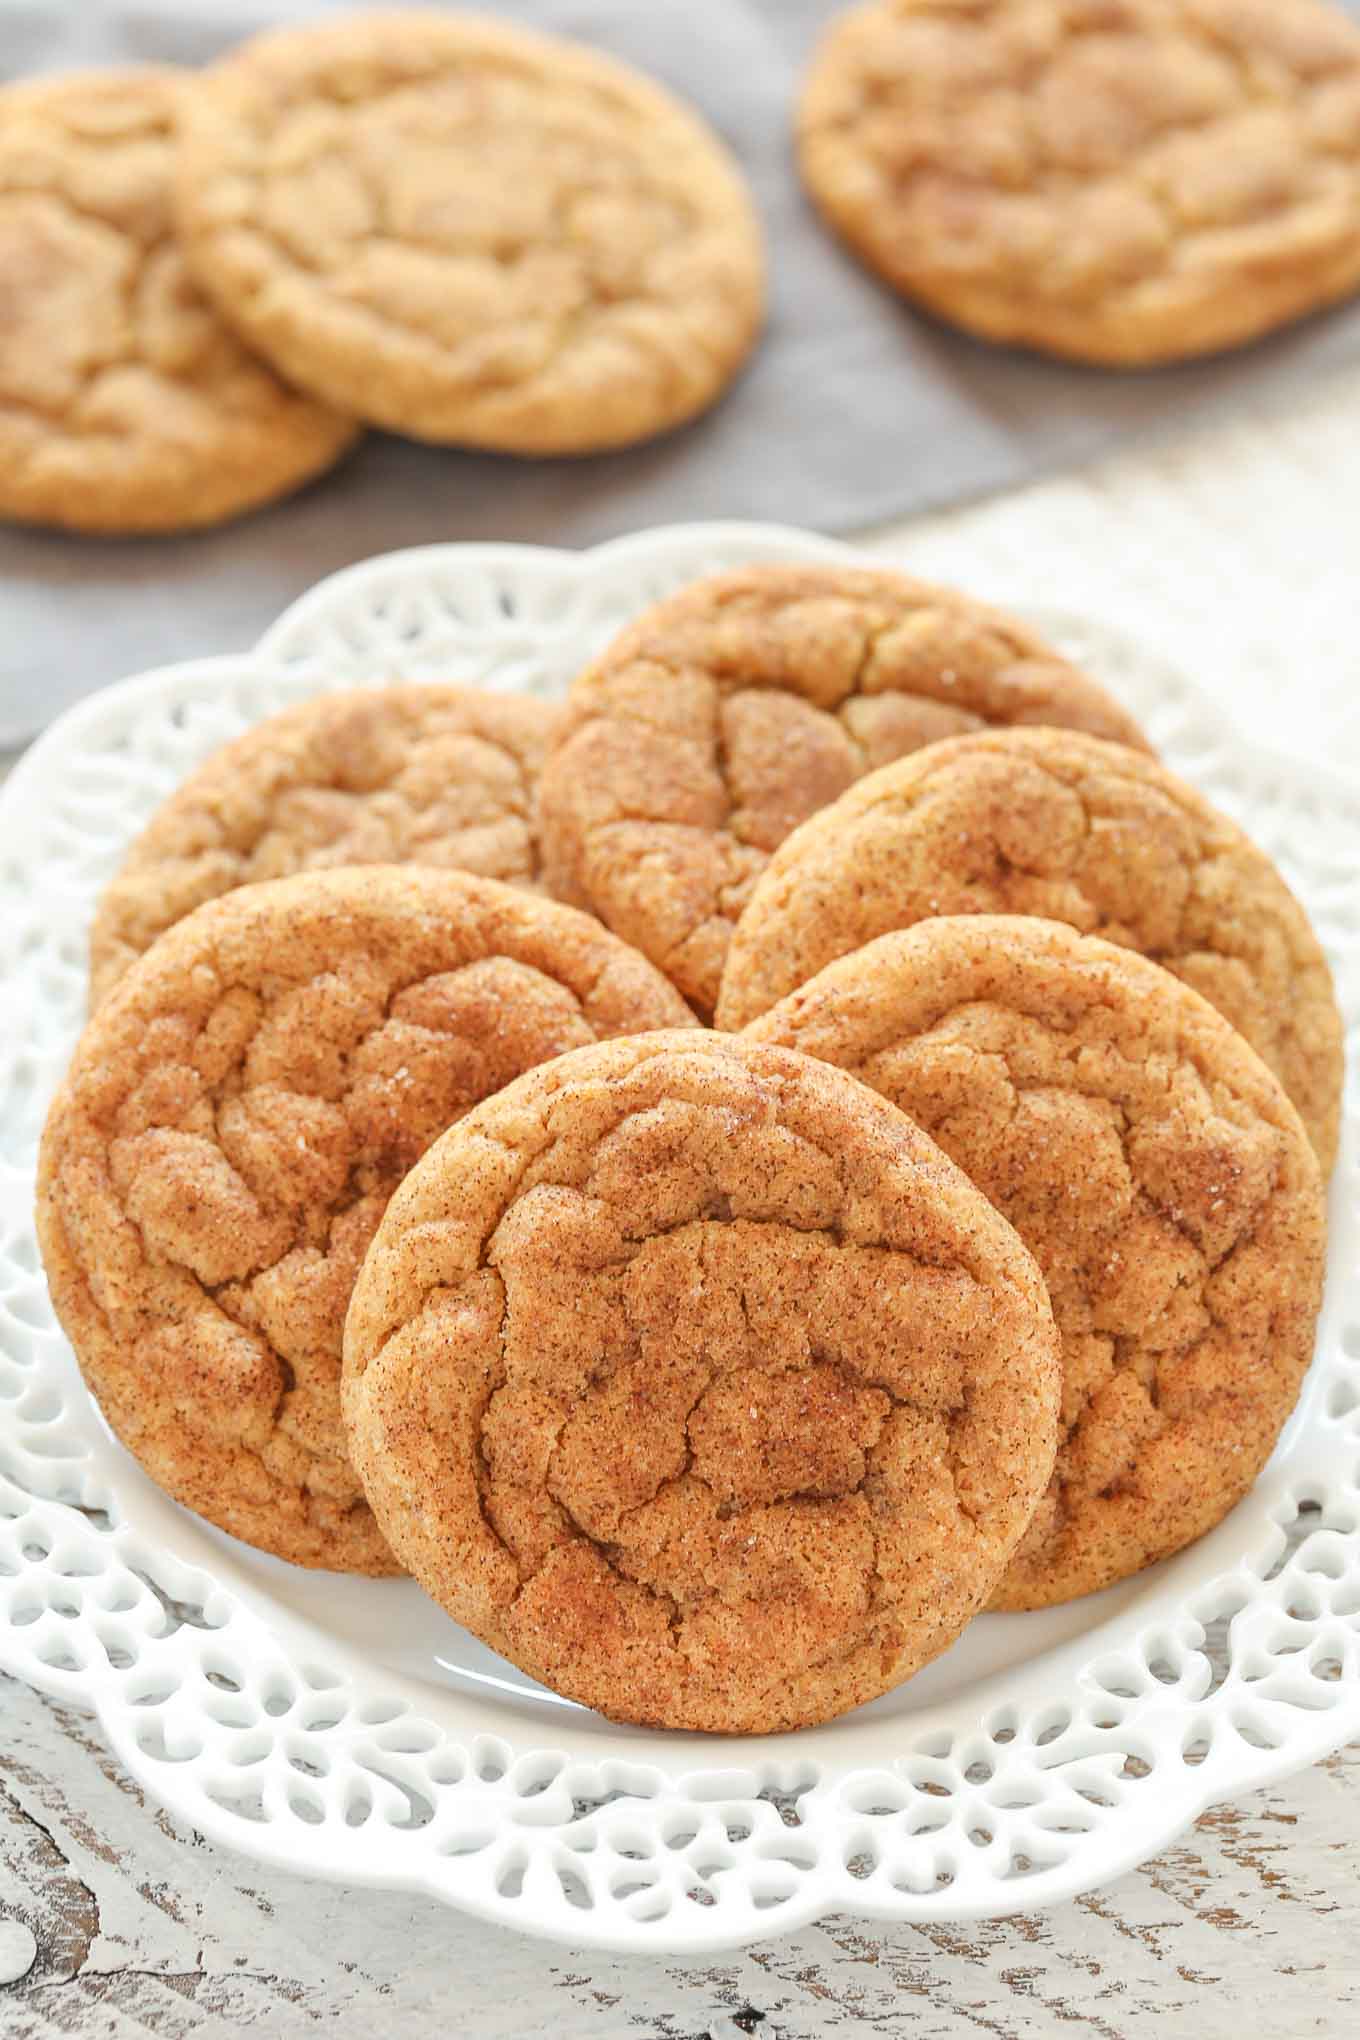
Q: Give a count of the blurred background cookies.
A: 3